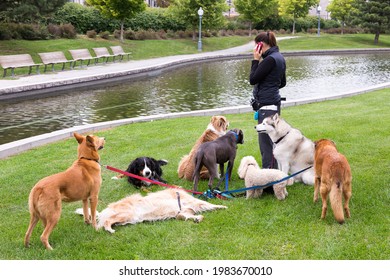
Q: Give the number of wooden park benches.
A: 5